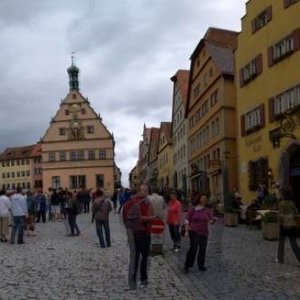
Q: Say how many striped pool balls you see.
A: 0